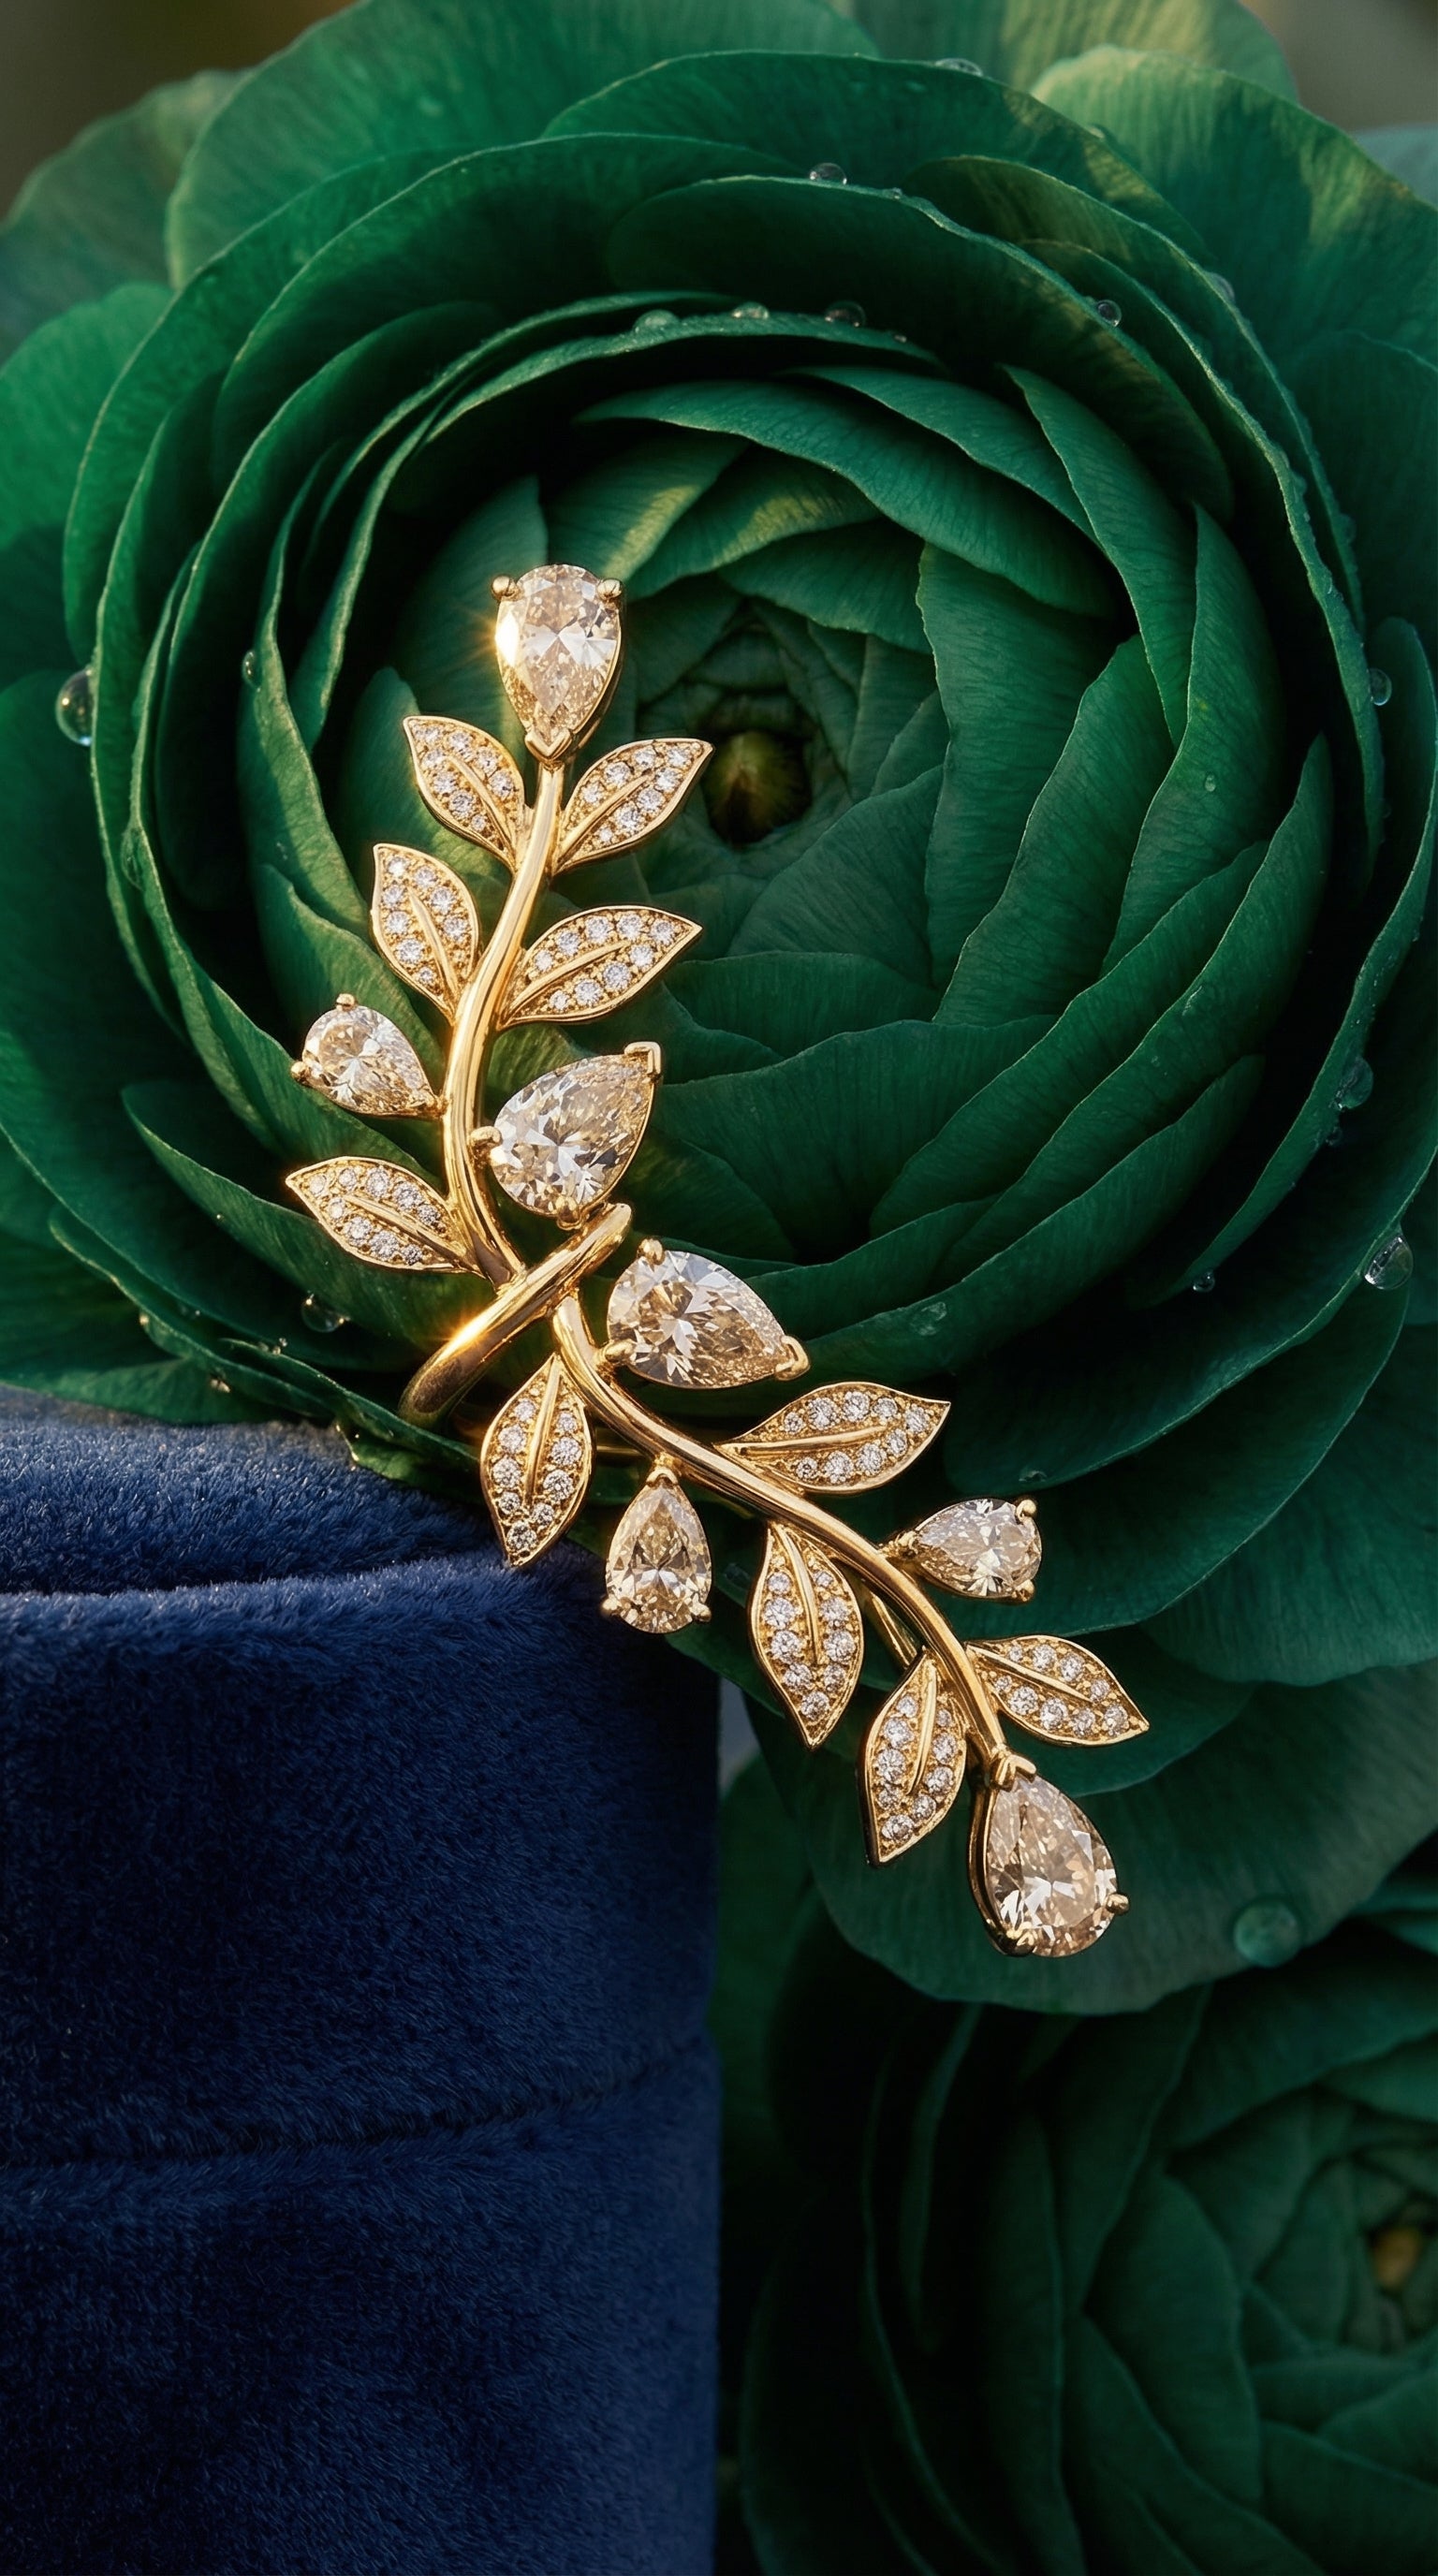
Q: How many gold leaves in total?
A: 10